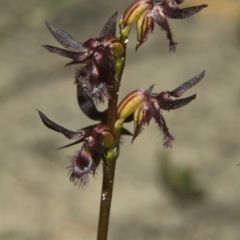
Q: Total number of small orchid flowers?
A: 4